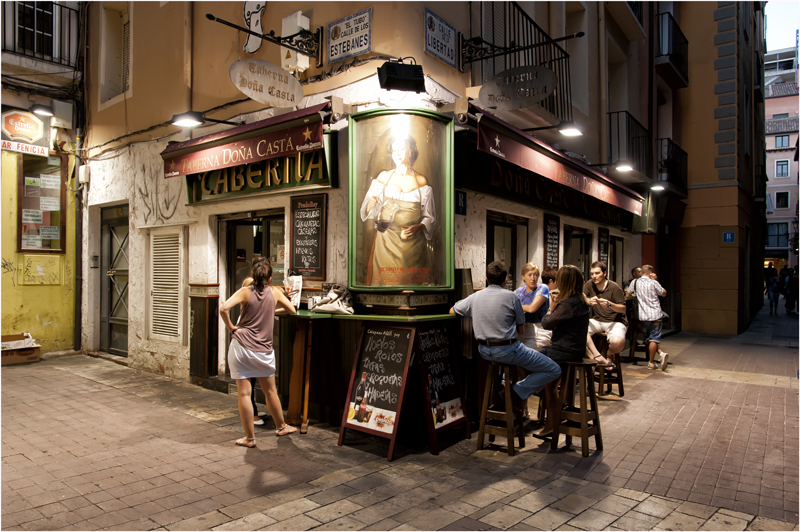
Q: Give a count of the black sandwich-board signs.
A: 2